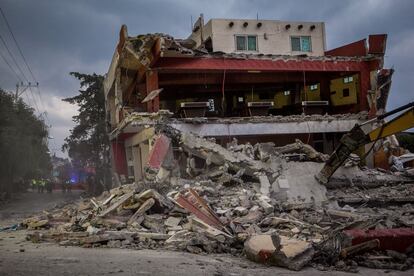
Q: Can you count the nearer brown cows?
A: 0